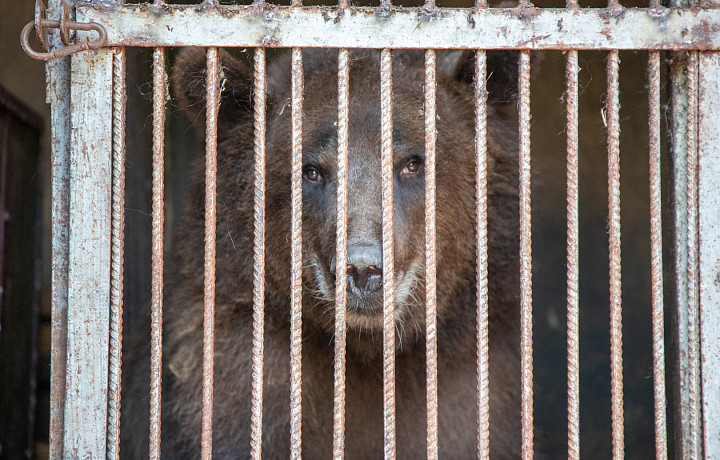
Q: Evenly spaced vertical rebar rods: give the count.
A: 14